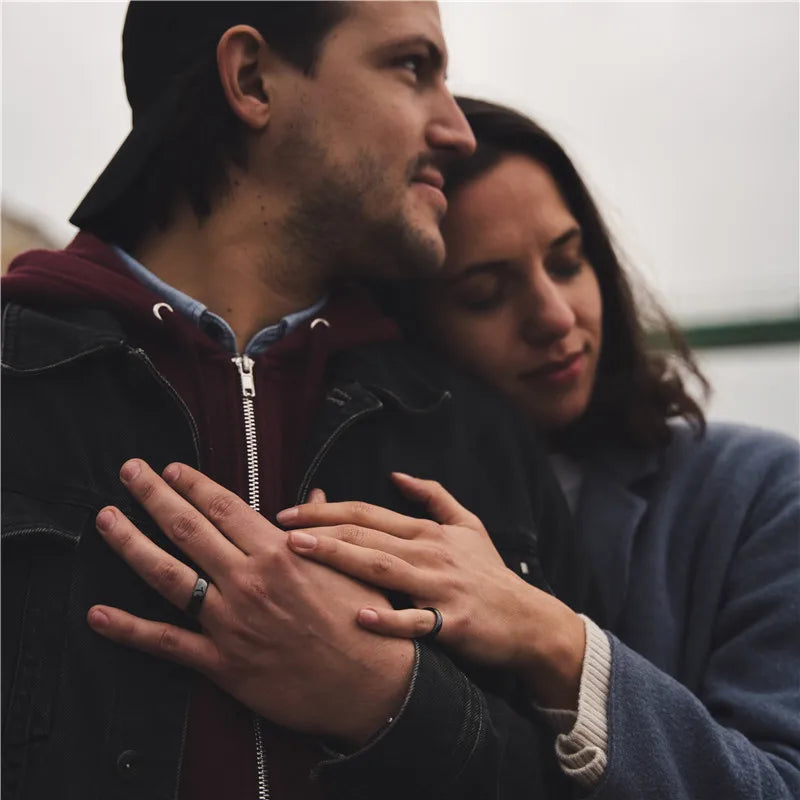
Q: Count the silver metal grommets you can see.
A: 2